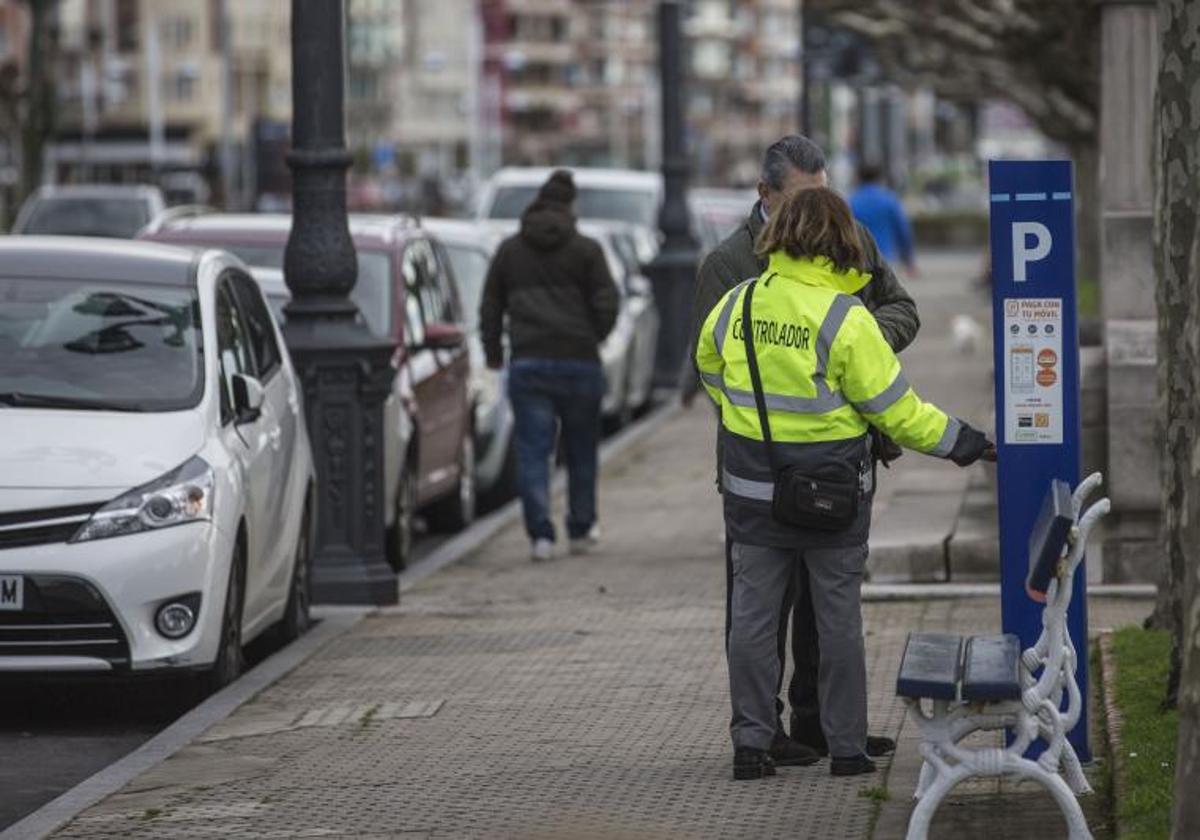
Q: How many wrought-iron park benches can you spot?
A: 1